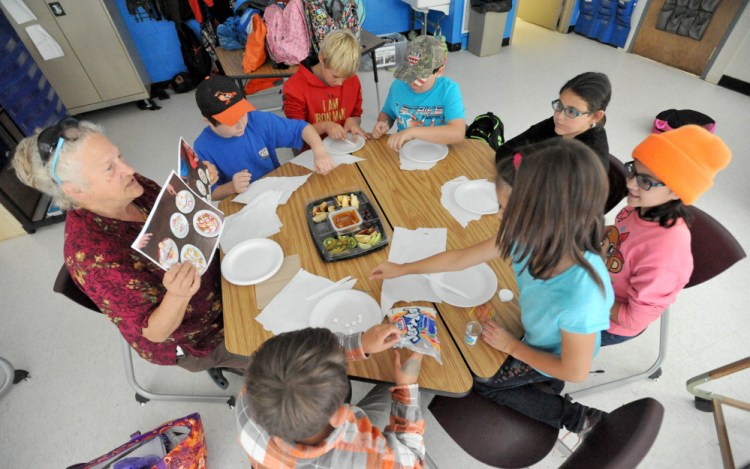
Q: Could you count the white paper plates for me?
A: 6